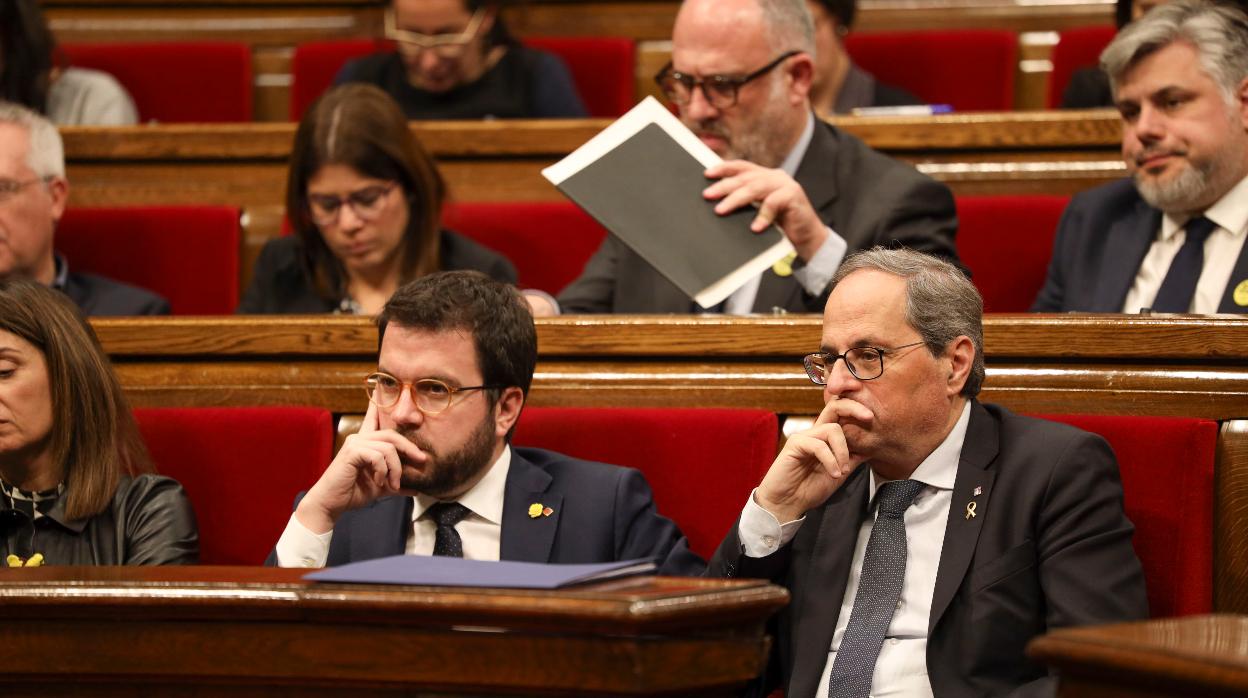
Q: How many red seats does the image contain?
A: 10